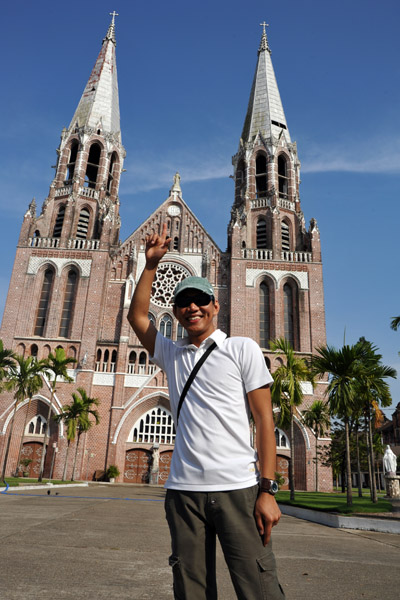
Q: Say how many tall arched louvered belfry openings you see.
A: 4